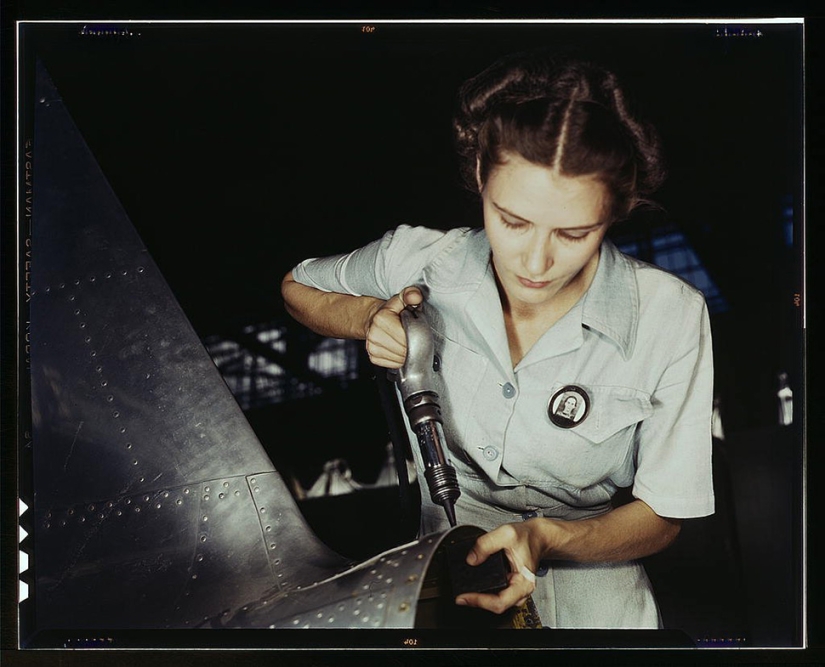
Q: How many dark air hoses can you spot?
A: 1